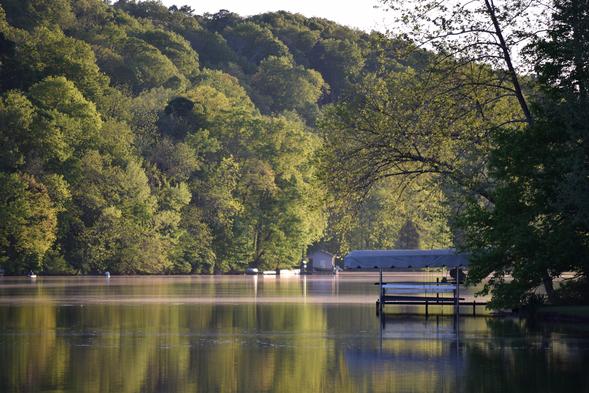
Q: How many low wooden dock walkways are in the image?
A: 1